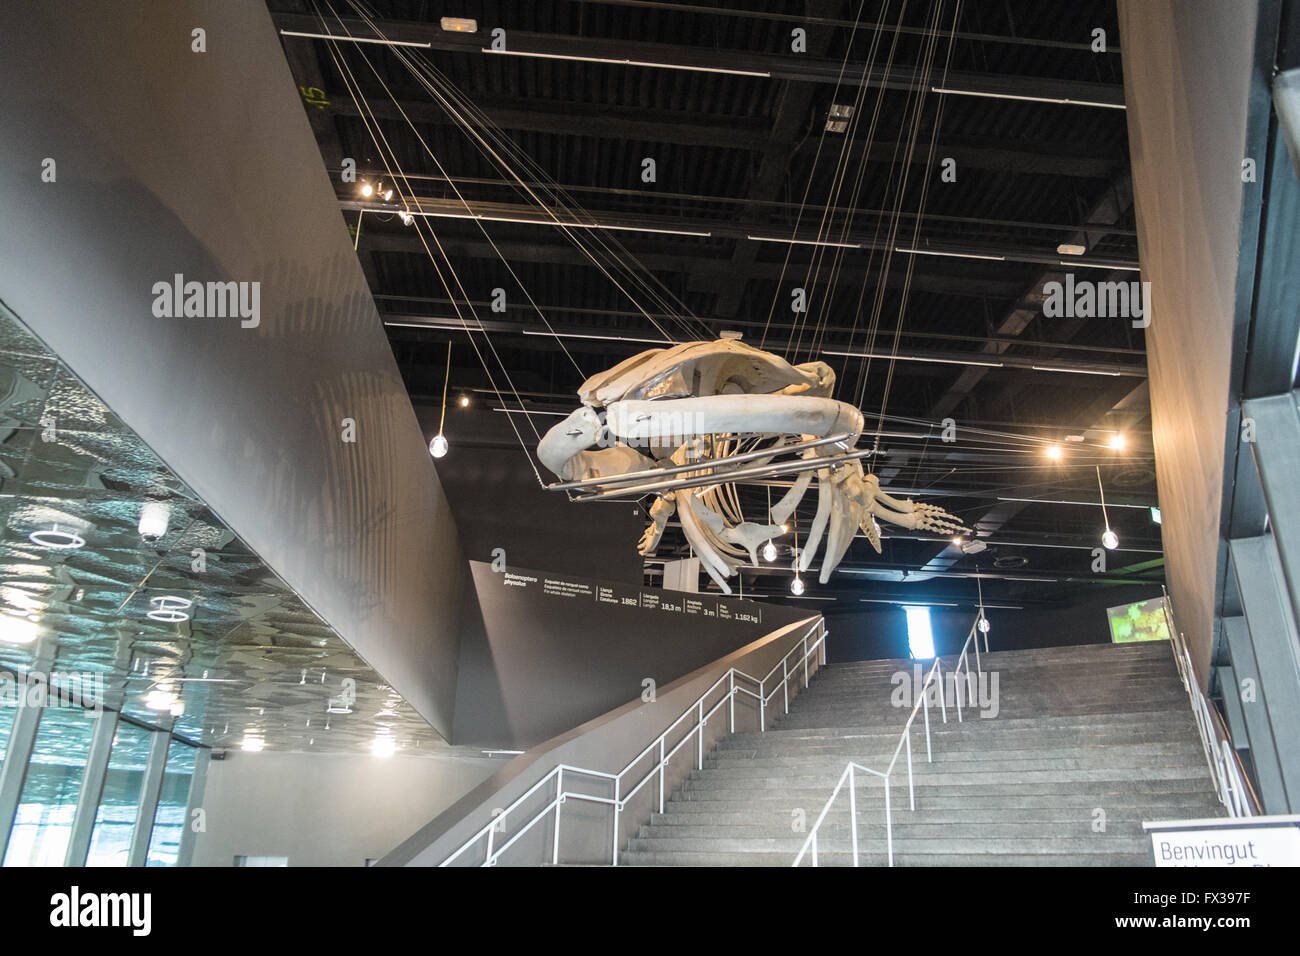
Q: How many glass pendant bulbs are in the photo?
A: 5